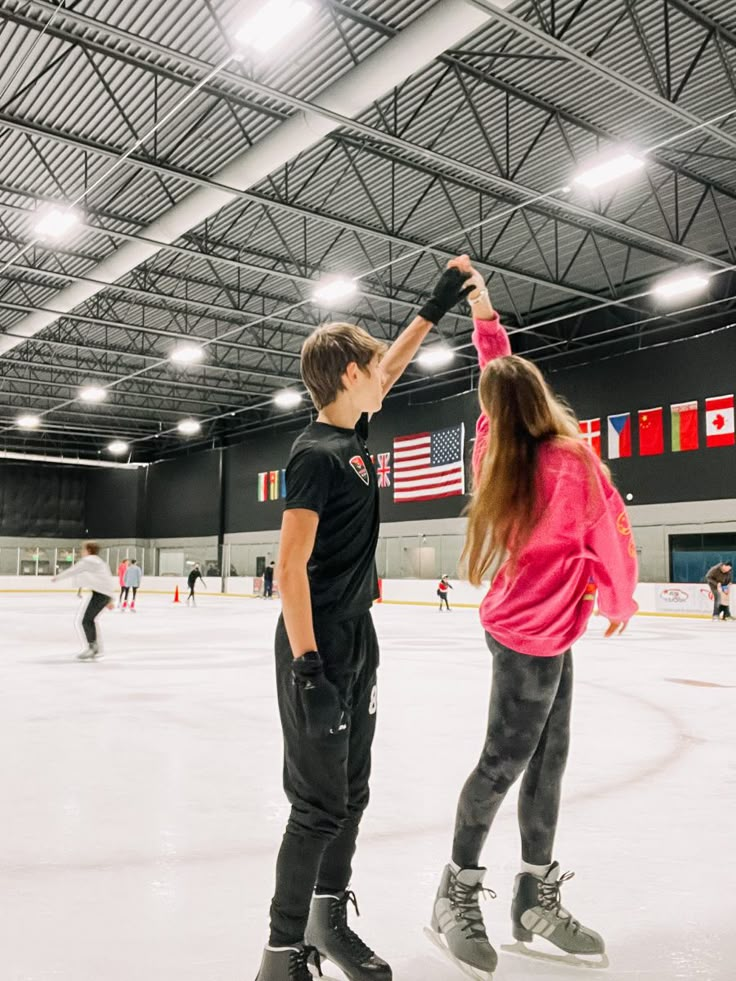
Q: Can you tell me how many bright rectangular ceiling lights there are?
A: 12